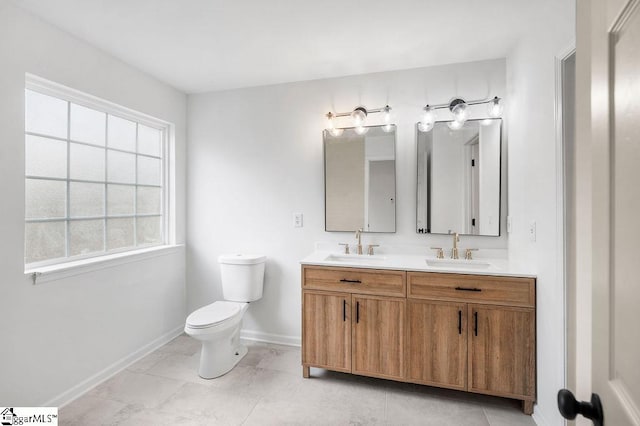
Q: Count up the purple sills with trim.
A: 0